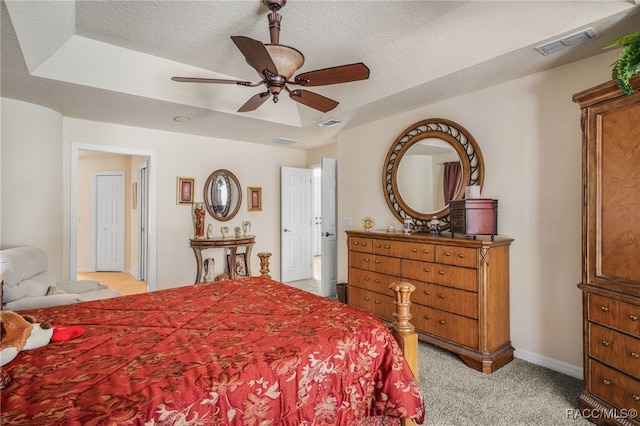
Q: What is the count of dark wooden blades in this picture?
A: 5